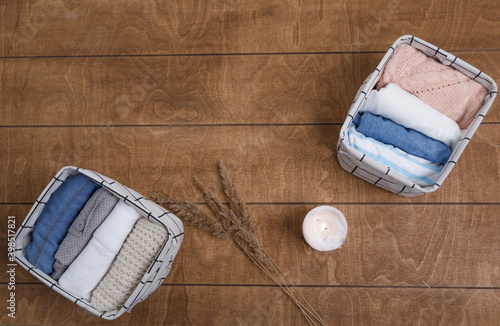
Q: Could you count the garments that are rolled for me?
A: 8